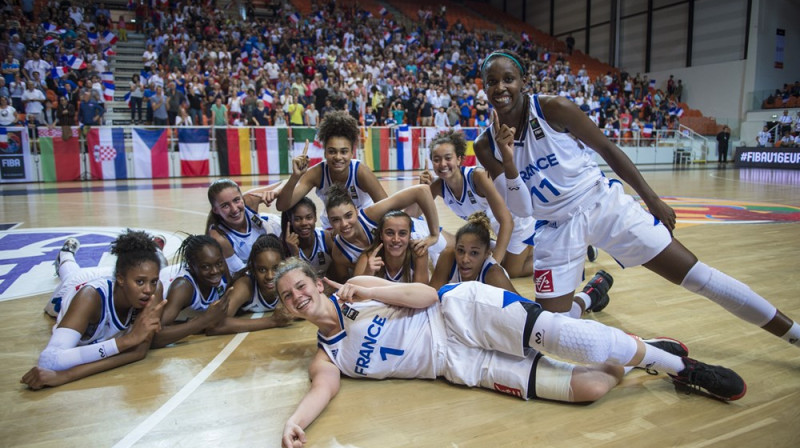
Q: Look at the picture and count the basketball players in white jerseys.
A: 12